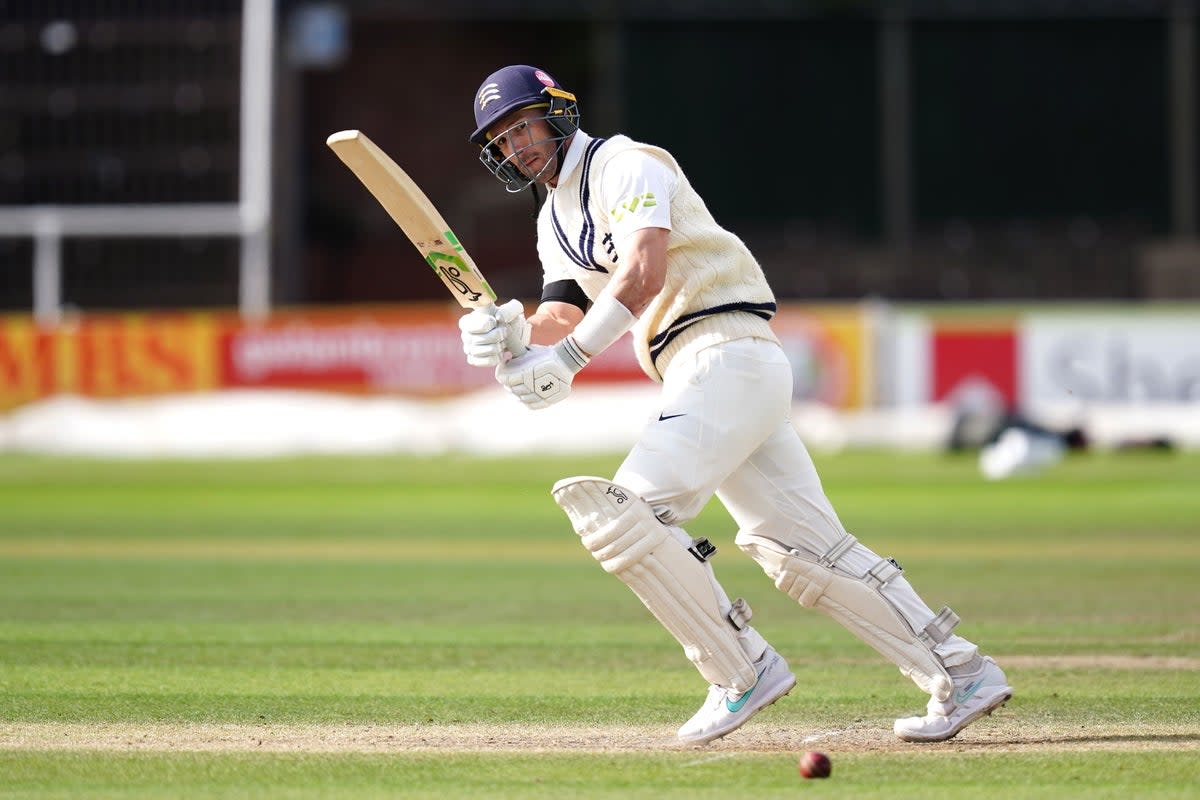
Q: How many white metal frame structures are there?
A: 1